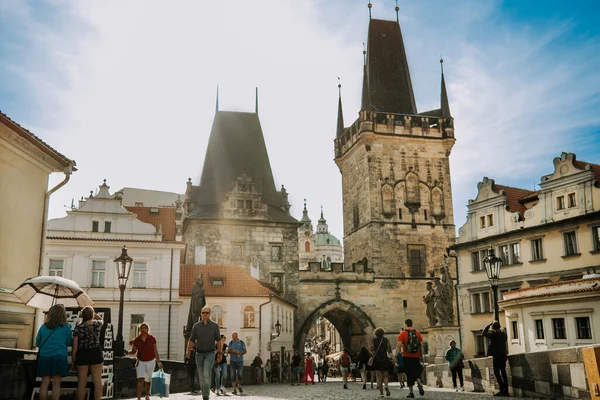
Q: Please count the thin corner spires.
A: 3